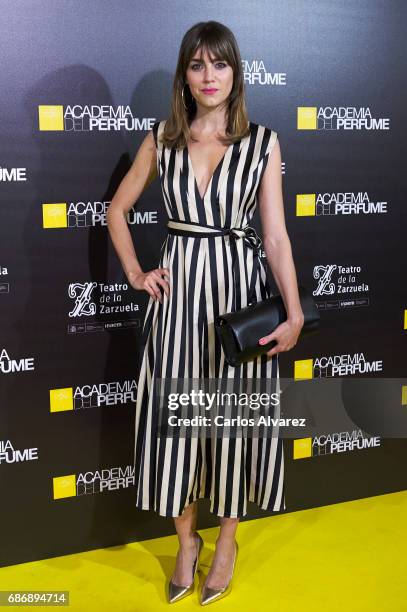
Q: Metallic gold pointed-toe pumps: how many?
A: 2